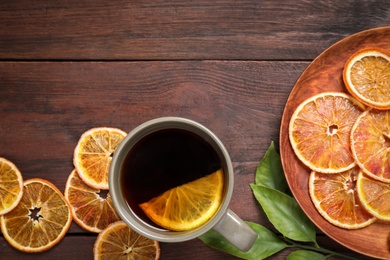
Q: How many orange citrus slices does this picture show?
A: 11